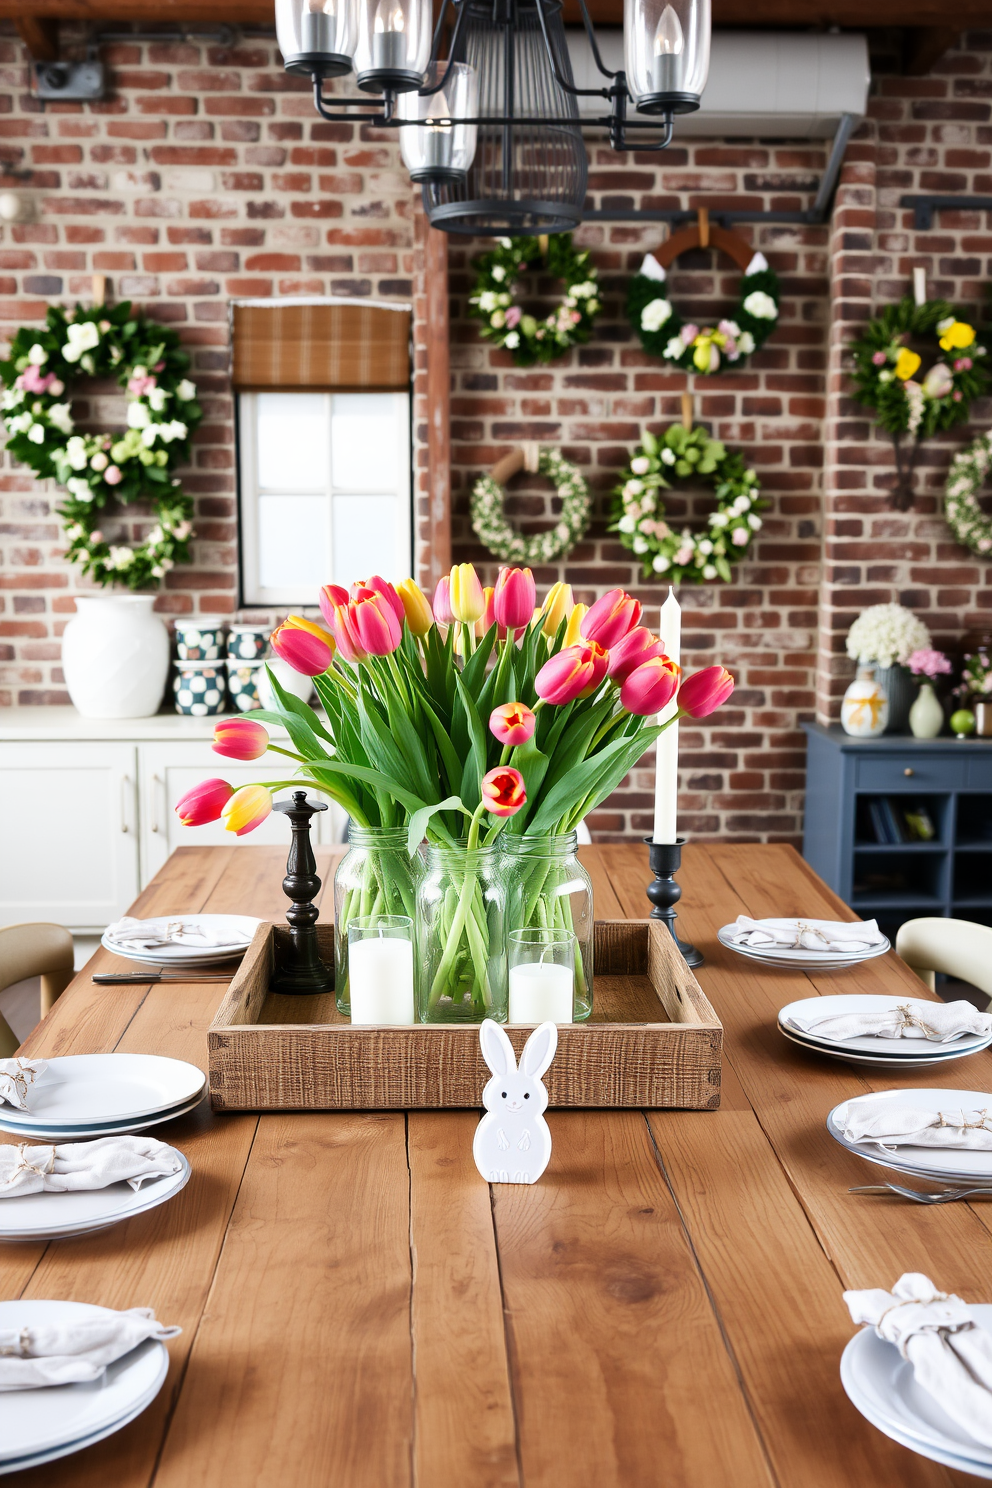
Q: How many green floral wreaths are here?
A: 8